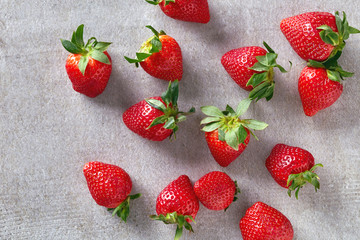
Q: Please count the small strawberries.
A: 13